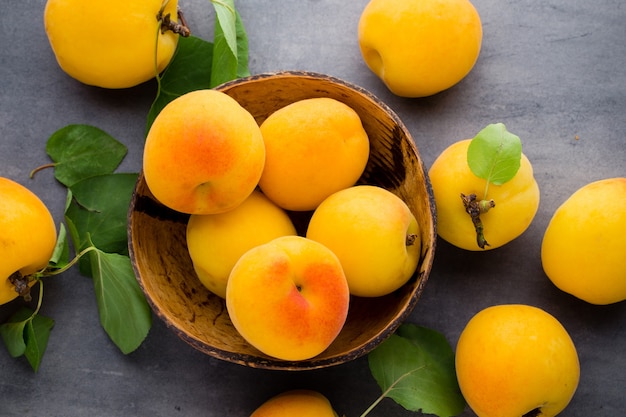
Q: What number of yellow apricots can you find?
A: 12